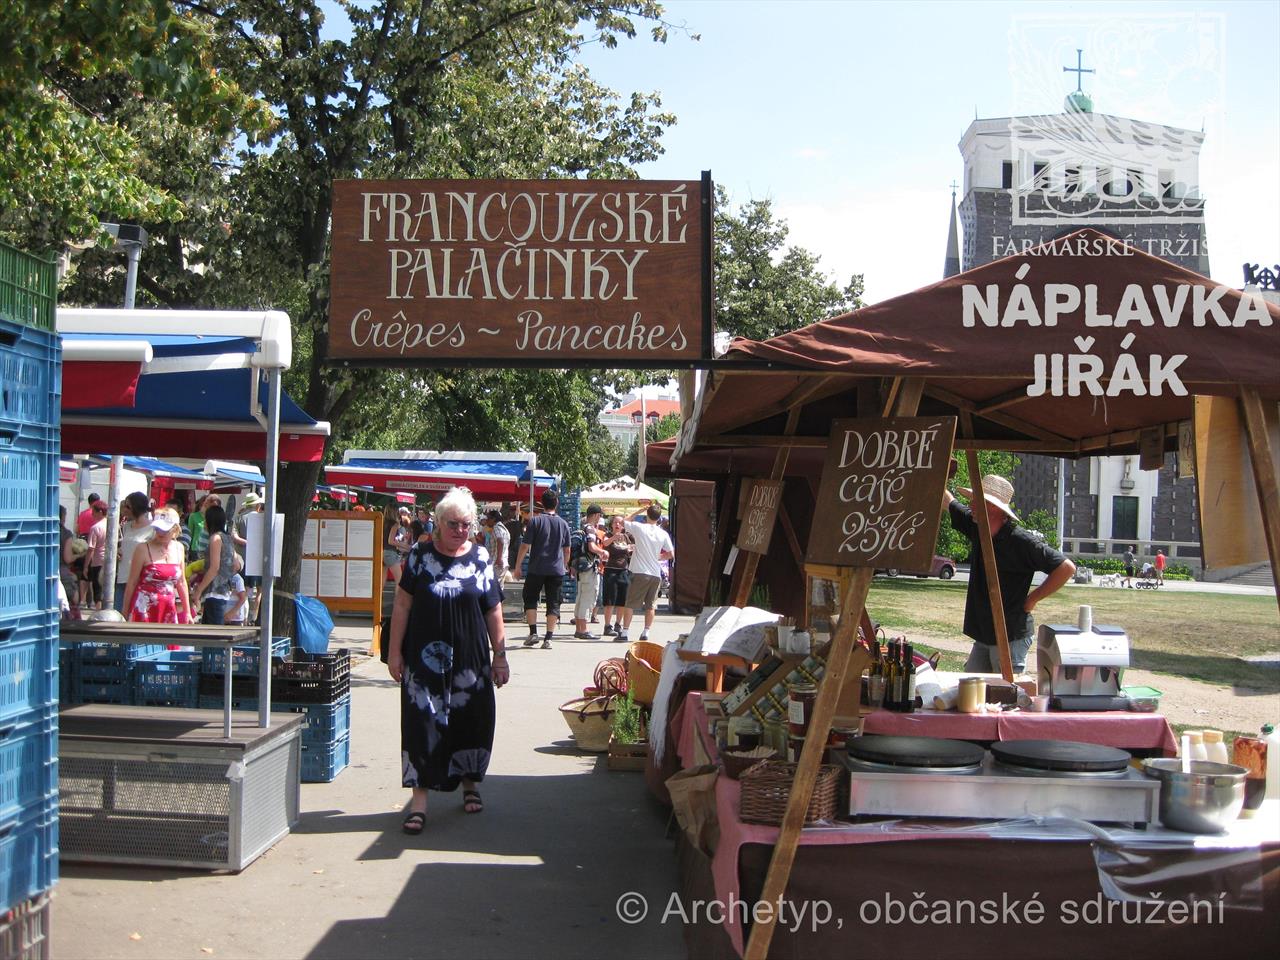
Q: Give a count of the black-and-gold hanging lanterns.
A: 0